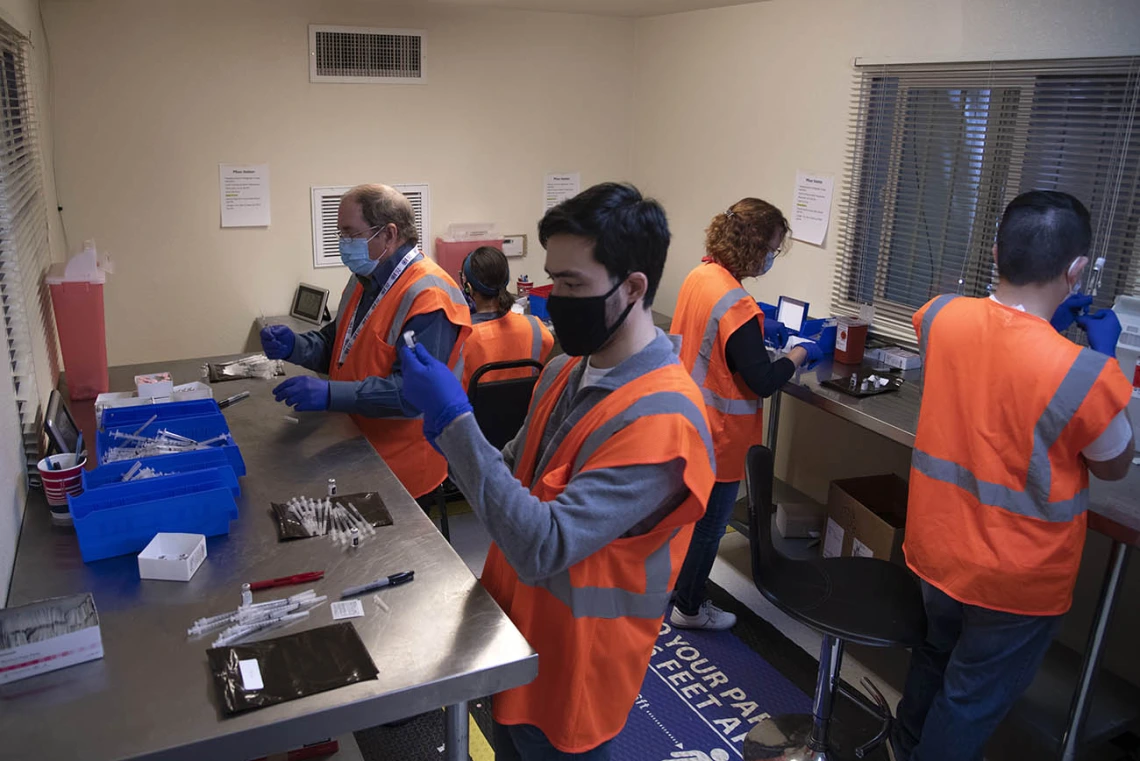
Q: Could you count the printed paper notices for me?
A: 3